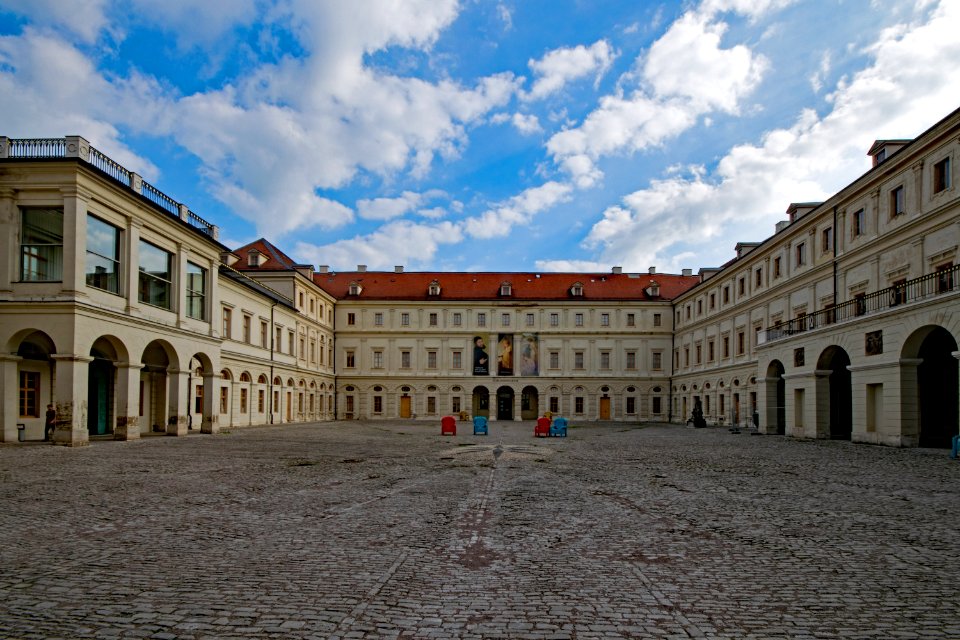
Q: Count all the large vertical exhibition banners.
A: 3